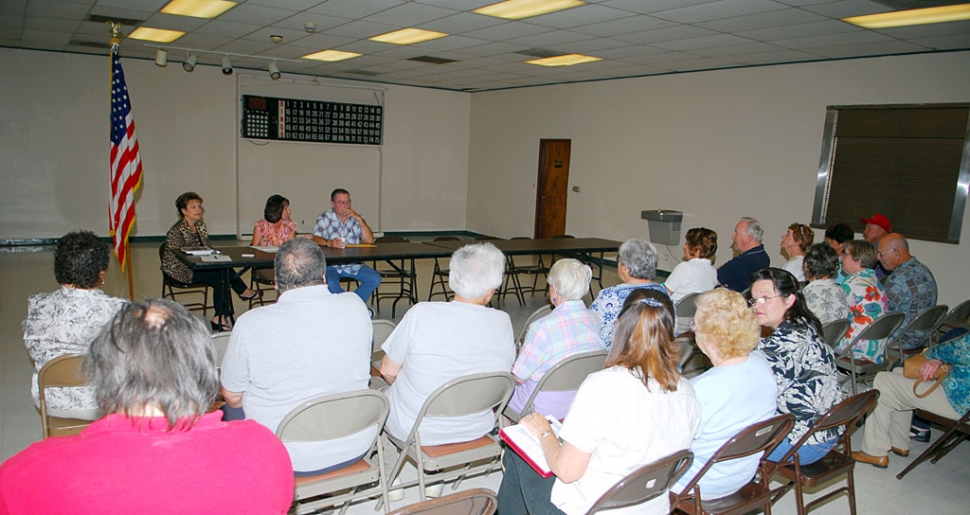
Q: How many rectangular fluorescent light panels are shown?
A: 7